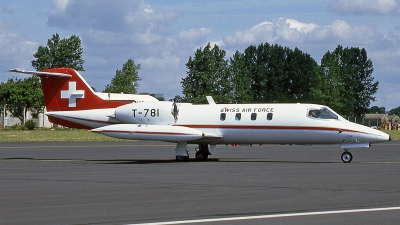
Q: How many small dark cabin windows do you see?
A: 4